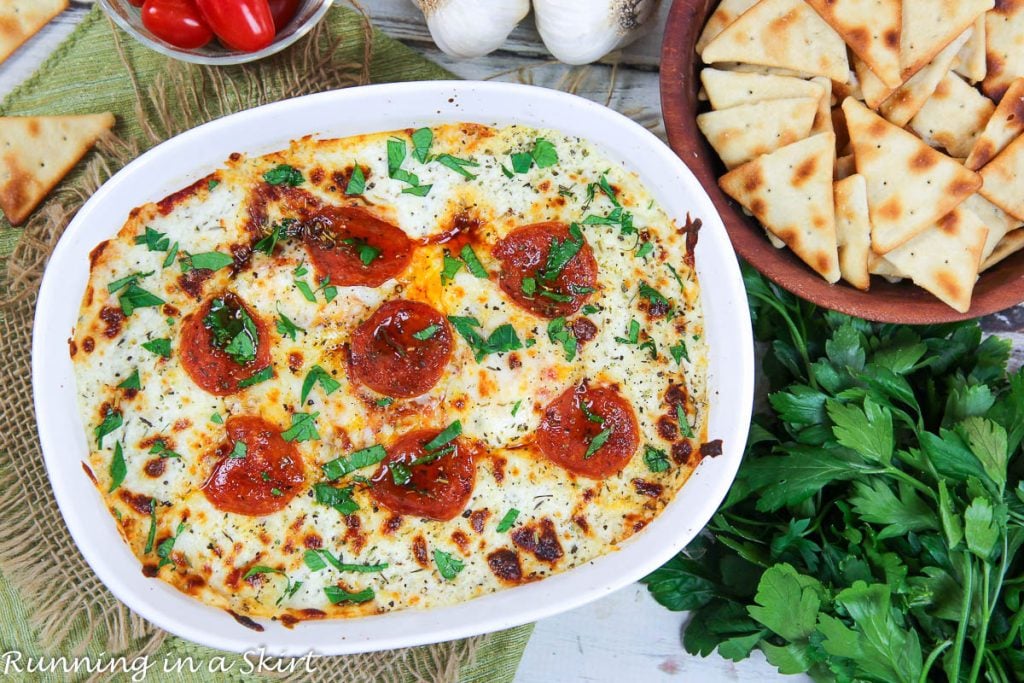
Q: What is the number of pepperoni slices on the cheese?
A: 7